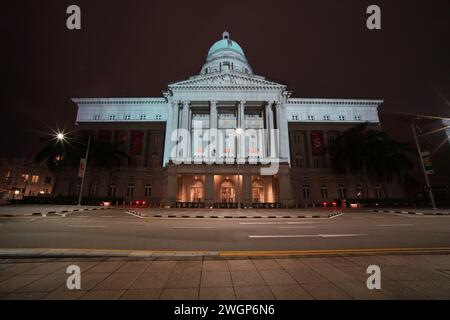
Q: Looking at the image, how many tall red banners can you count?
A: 3